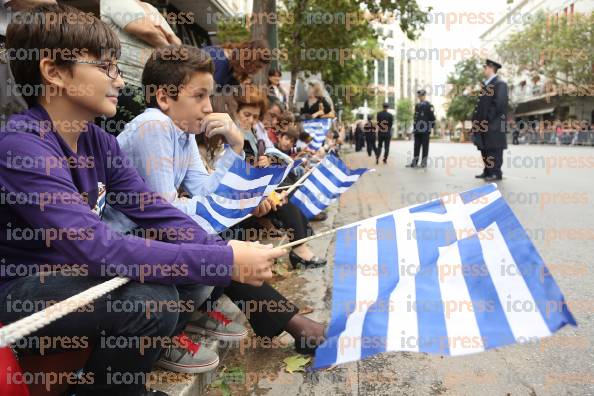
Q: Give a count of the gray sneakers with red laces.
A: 2